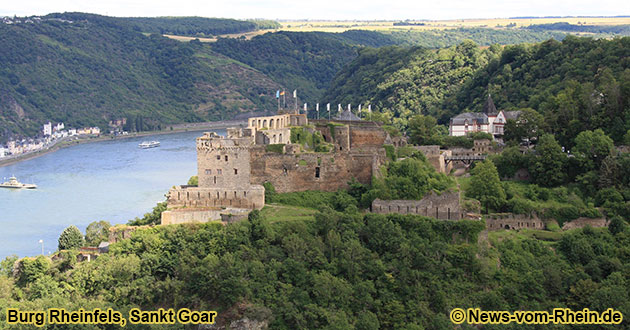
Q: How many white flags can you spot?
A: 8